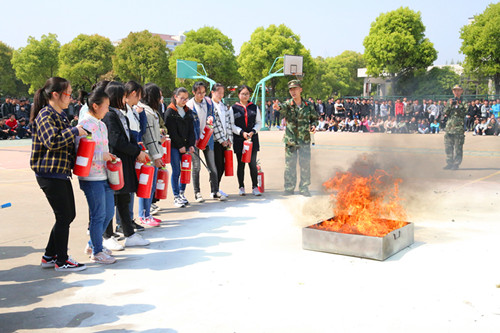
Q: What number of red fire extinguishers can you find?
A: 11